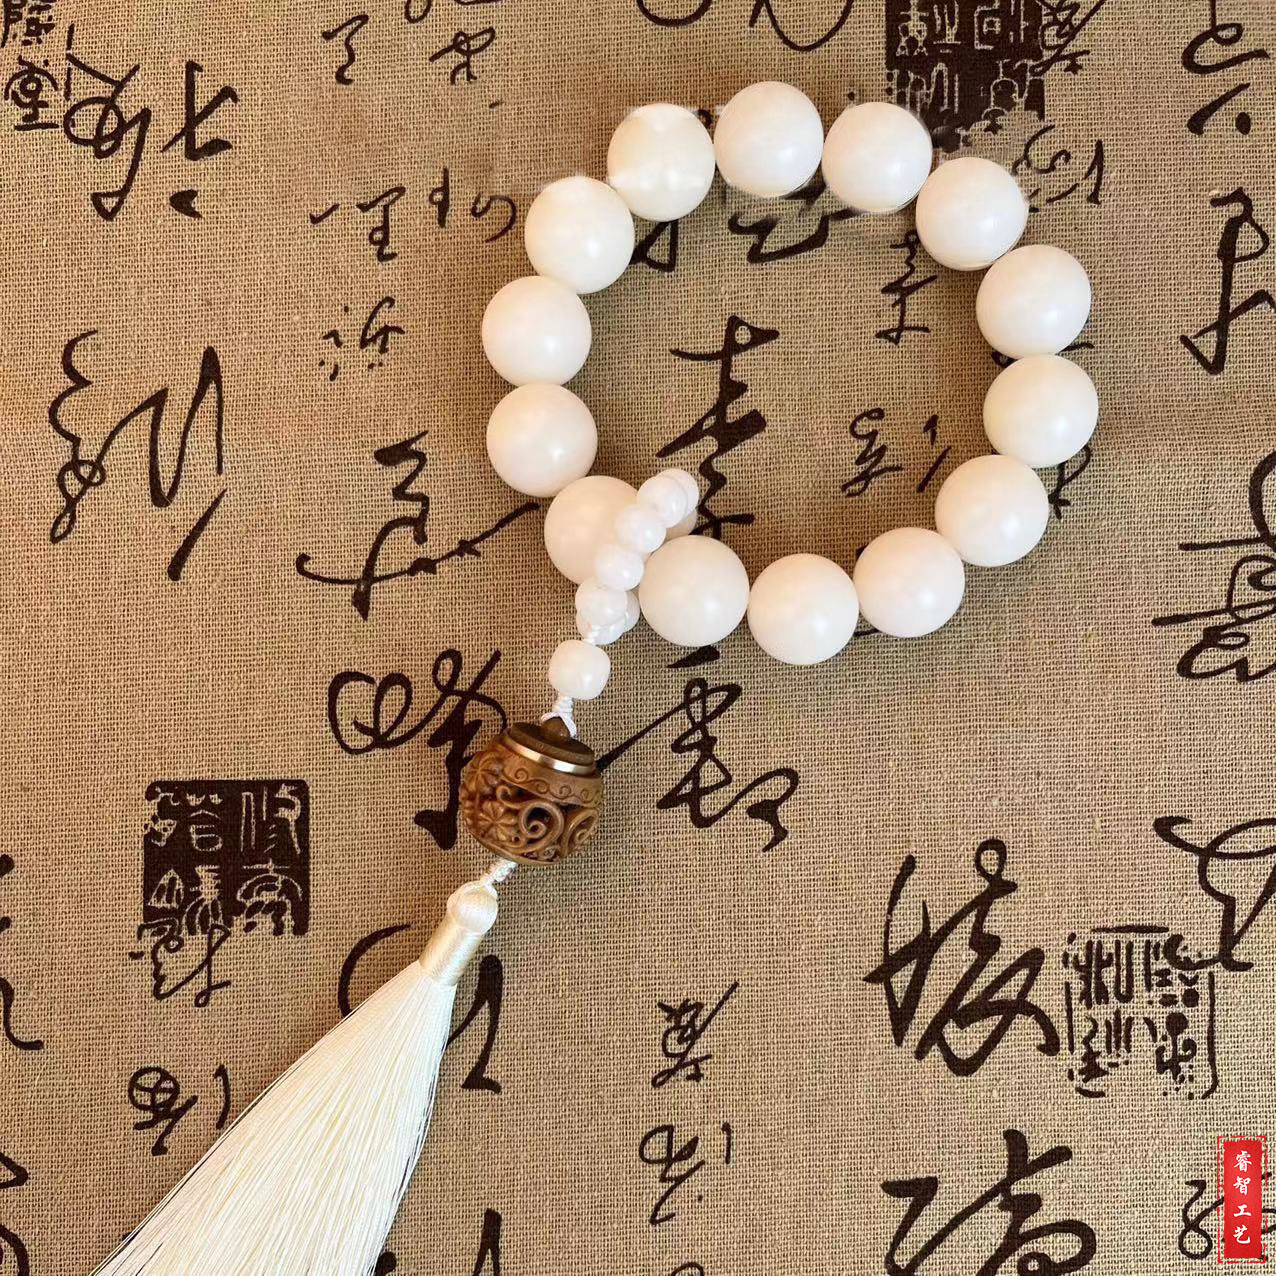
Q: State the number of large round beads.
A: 14